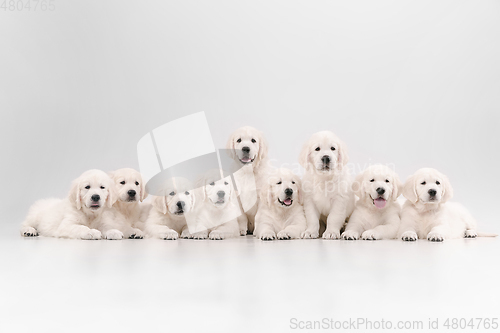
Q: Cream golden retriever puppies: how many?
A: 9